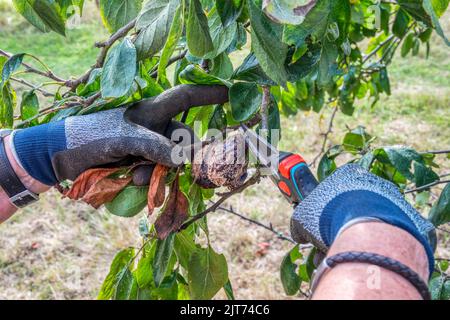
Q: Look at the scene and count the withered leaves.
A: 4